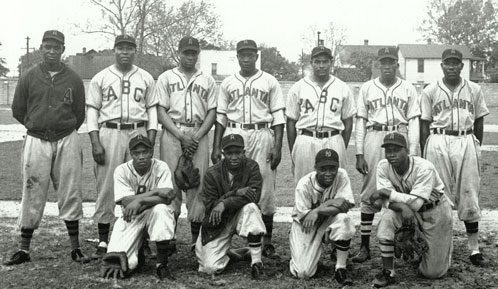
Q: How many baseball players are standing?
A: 7